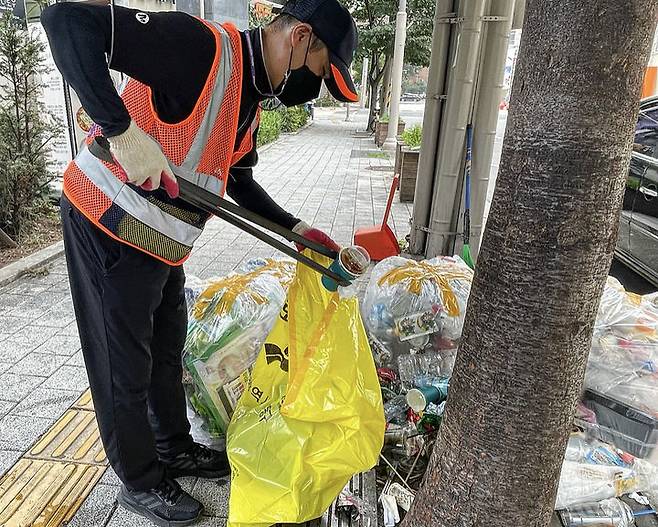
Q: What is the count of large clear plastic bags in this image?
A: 3